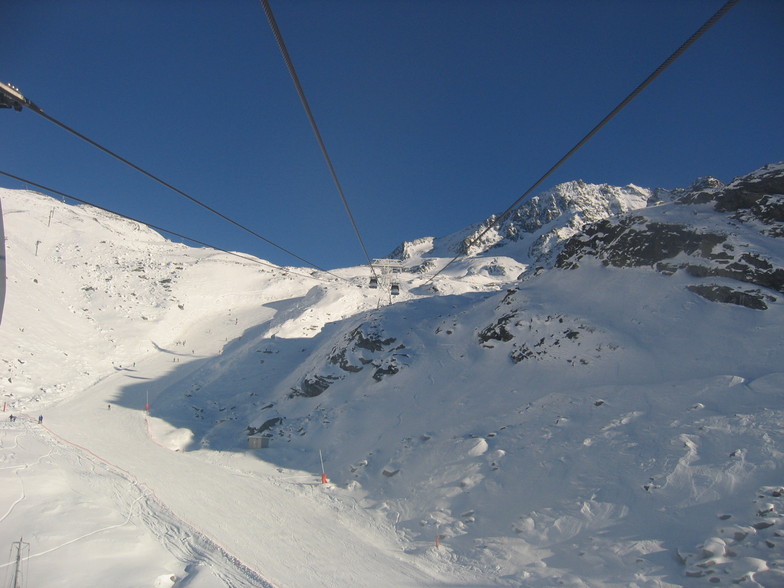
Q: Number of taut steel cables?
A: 4